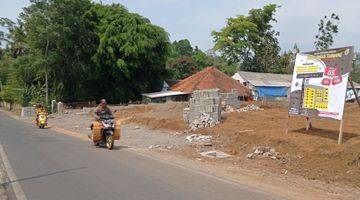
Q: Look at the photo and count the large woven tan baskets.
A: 2